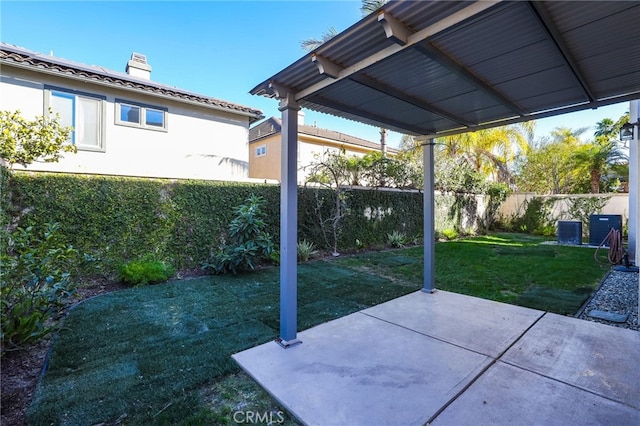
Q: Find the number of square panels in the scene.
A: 4